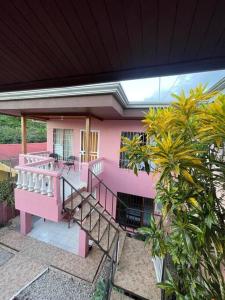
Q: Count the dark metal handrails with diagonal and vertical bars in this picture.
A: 2